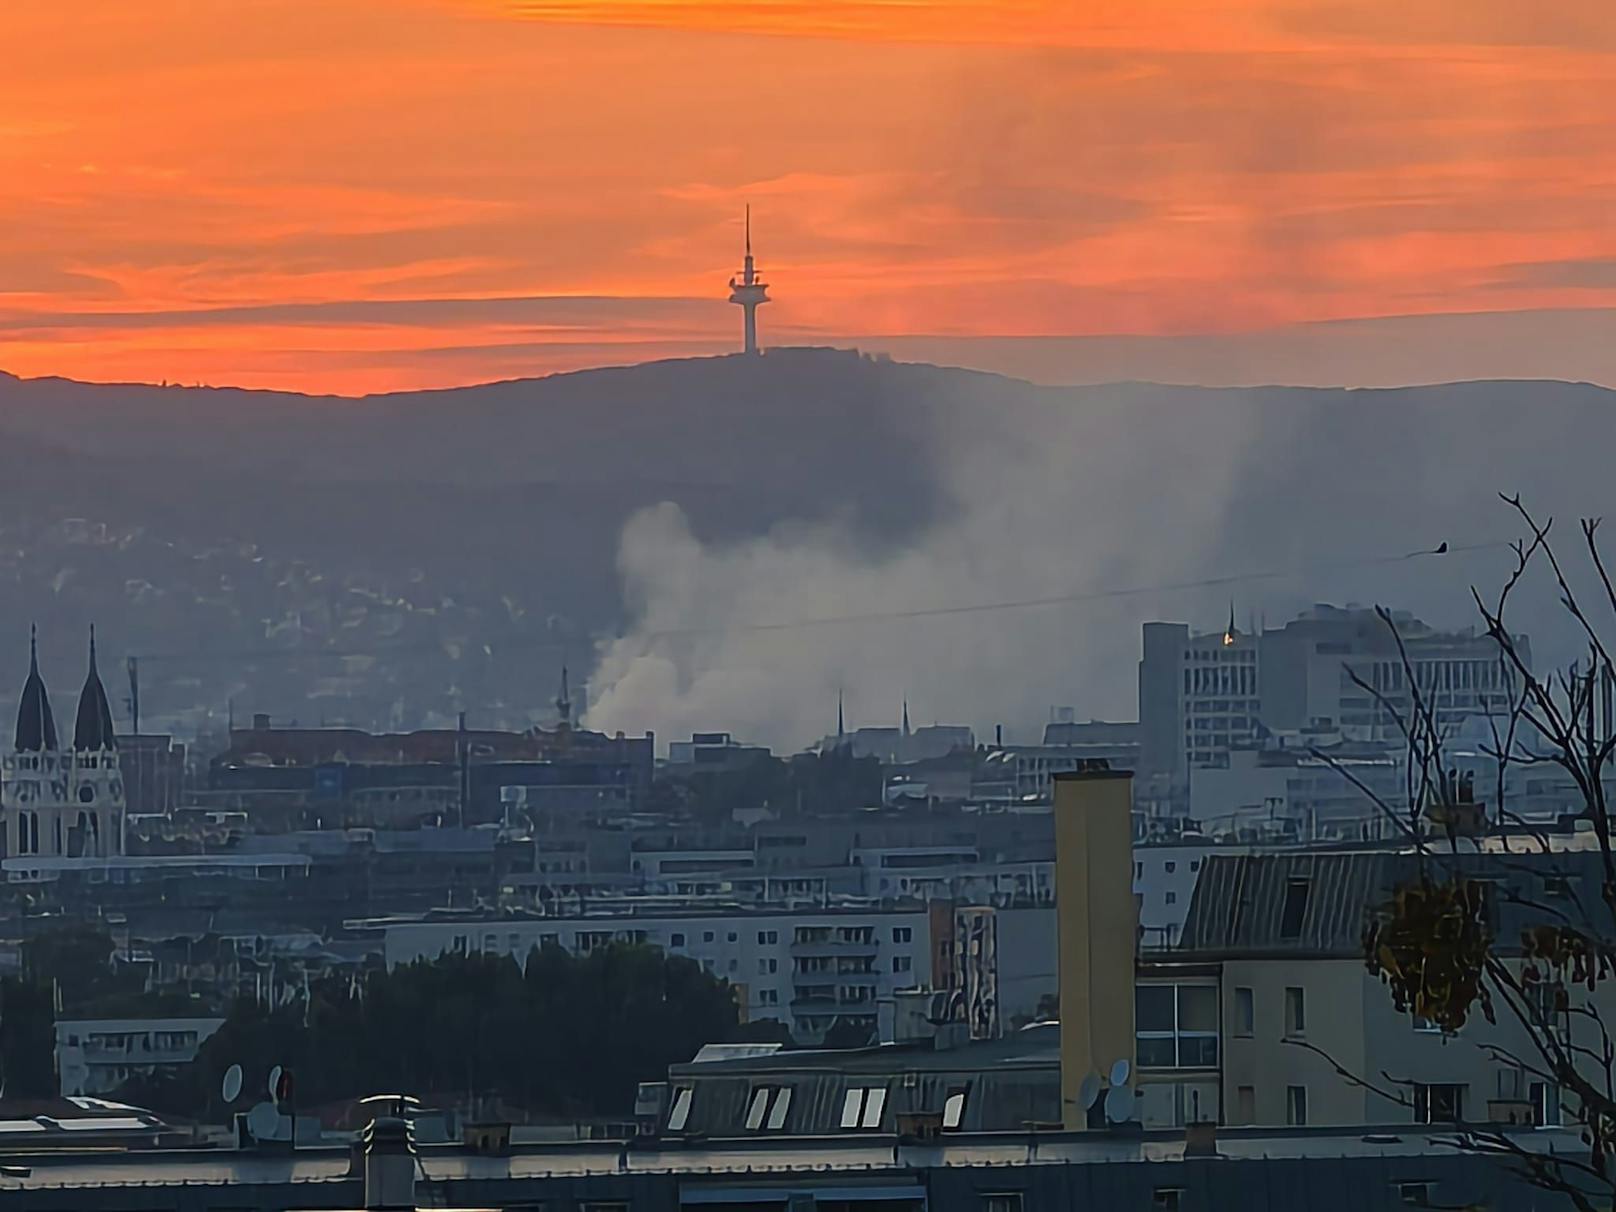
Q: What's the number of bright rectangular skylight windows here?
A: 6